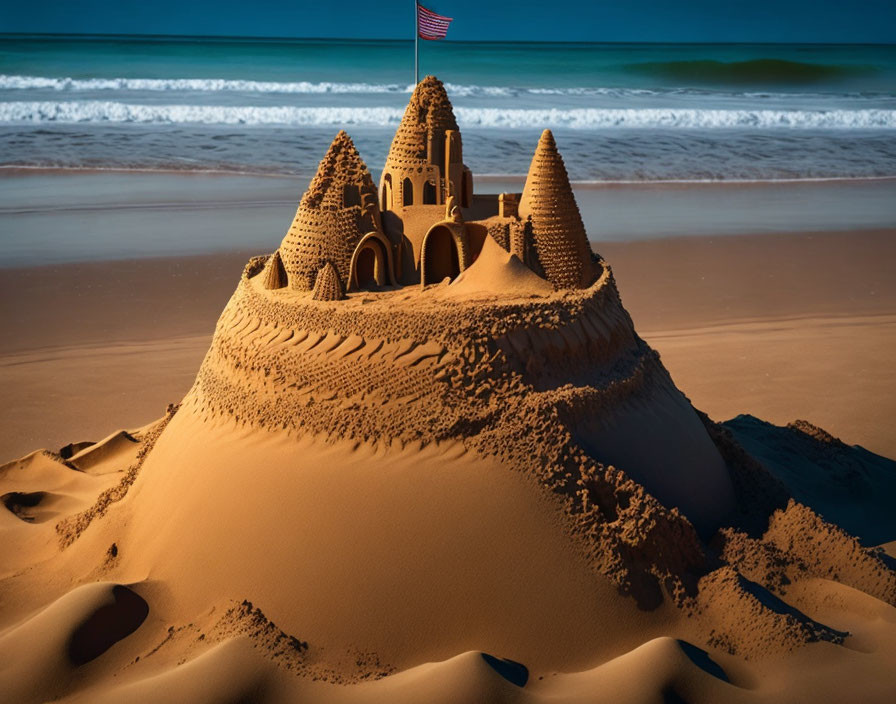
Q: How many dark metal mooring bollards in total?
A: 0